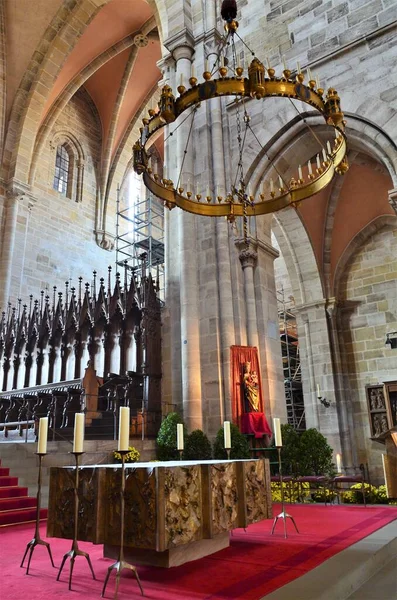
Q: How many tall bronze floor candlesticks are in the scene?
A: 6